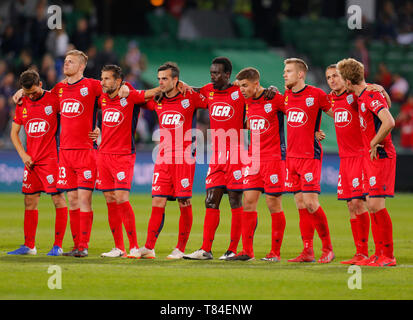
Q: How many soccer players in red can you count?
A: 9